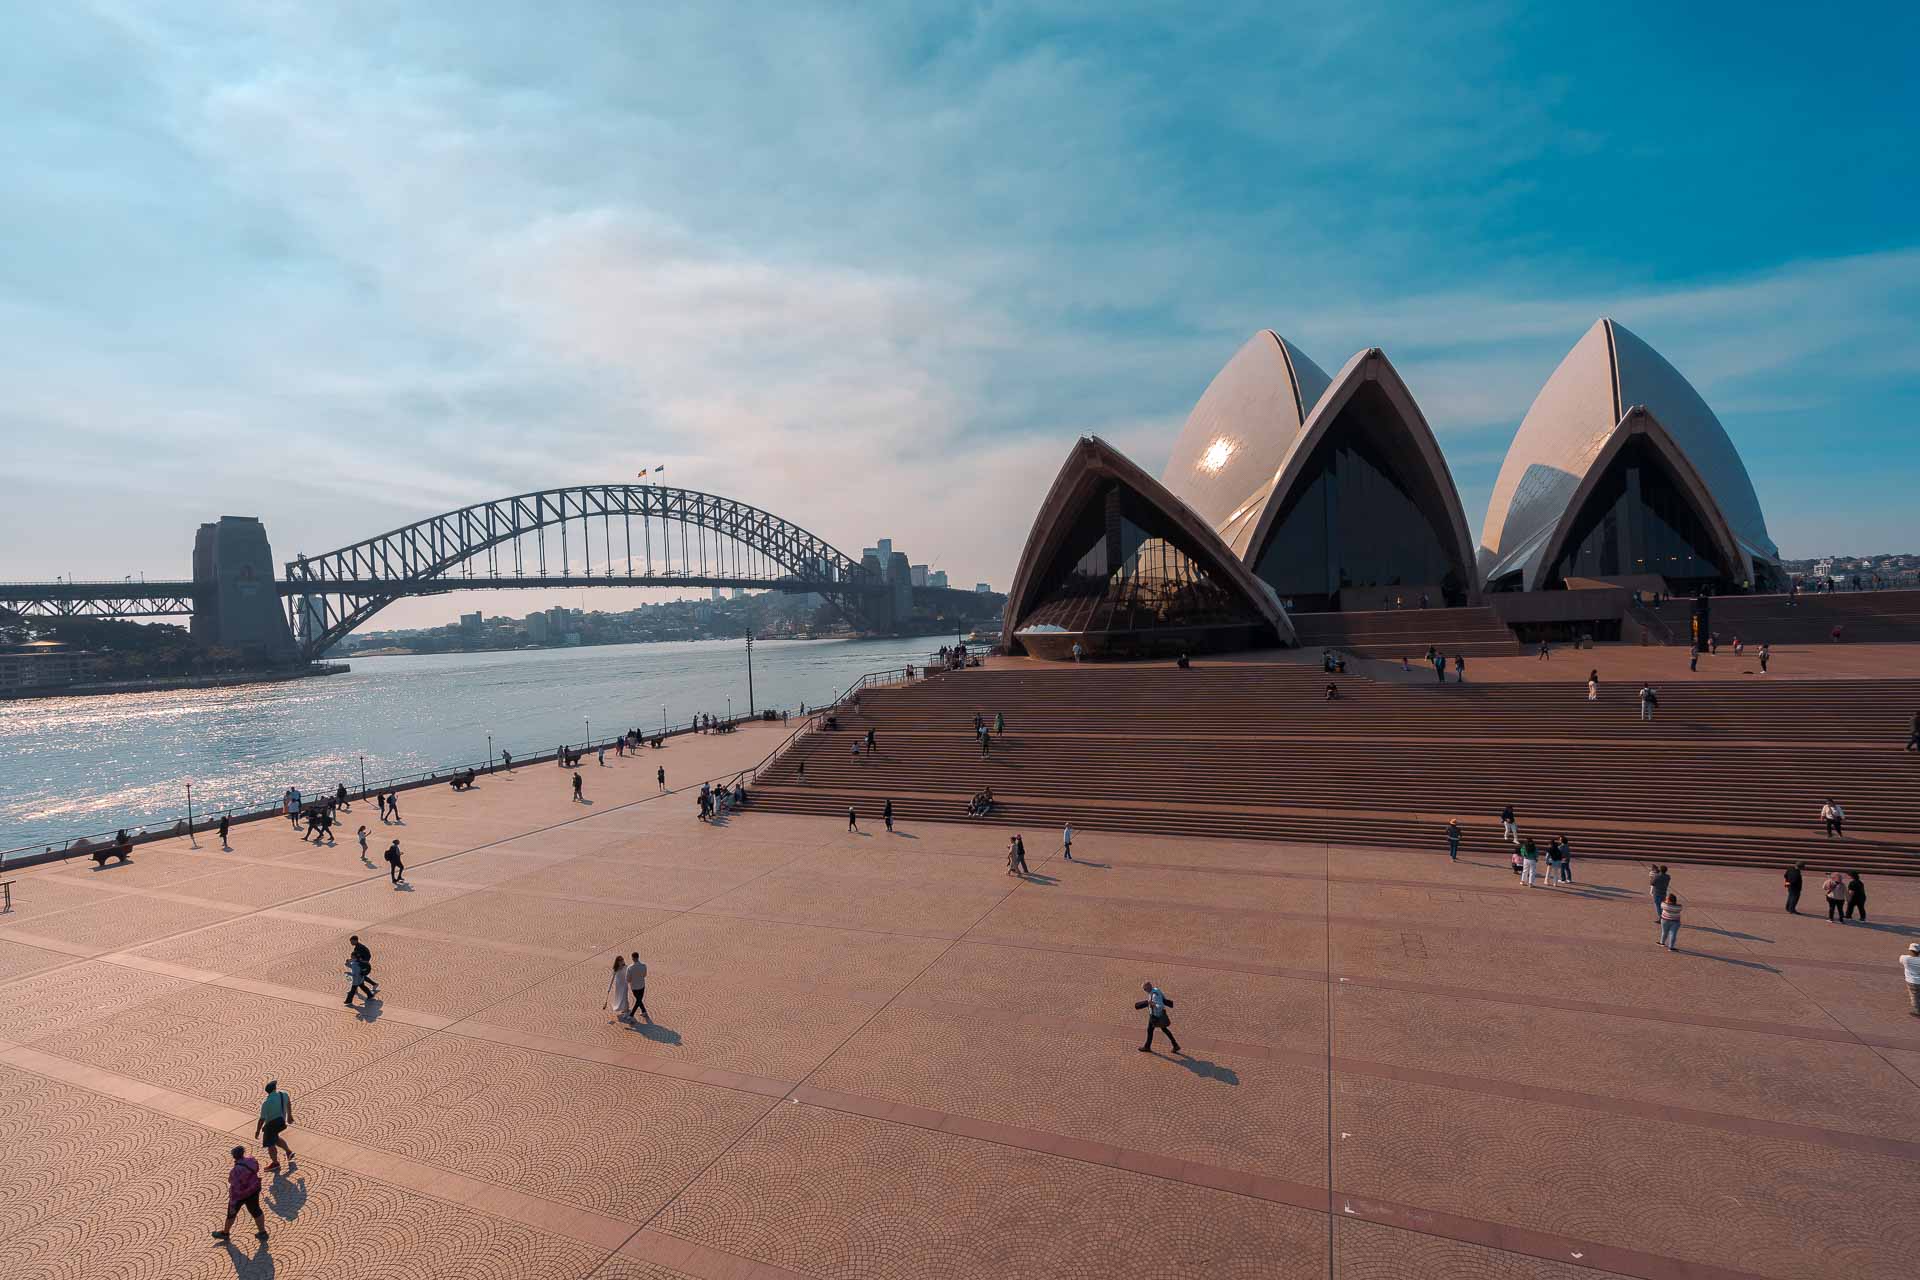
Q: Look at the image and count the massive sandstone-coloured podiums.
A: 1